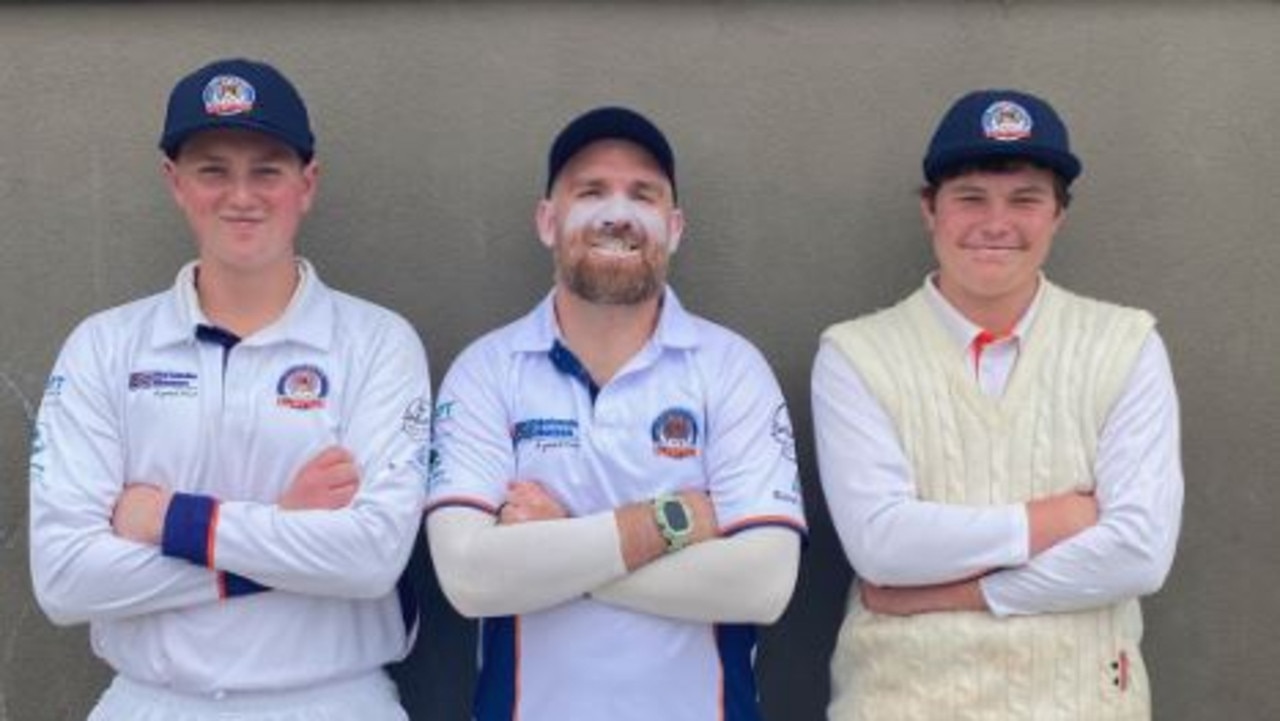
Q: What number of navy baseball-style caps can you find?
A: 3